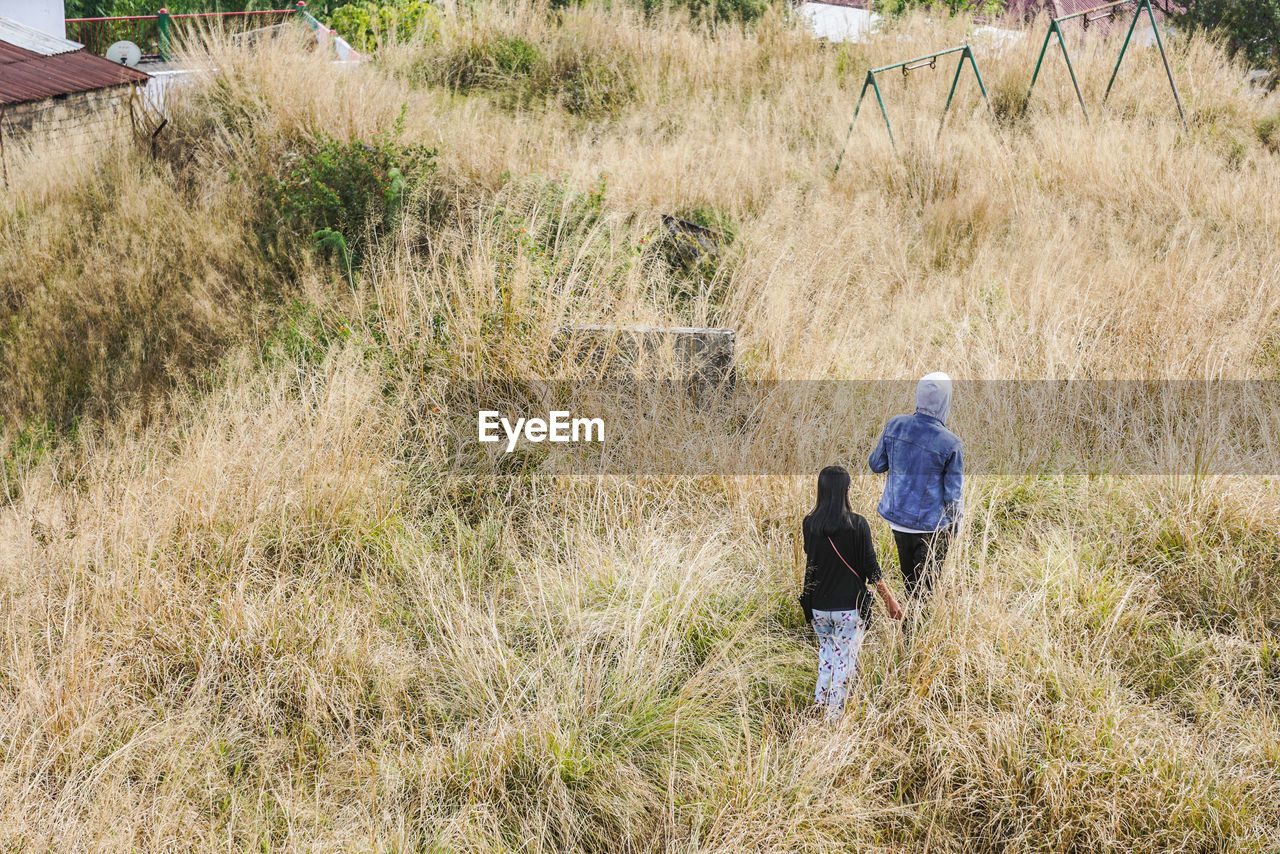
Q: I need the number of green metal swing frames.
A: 2